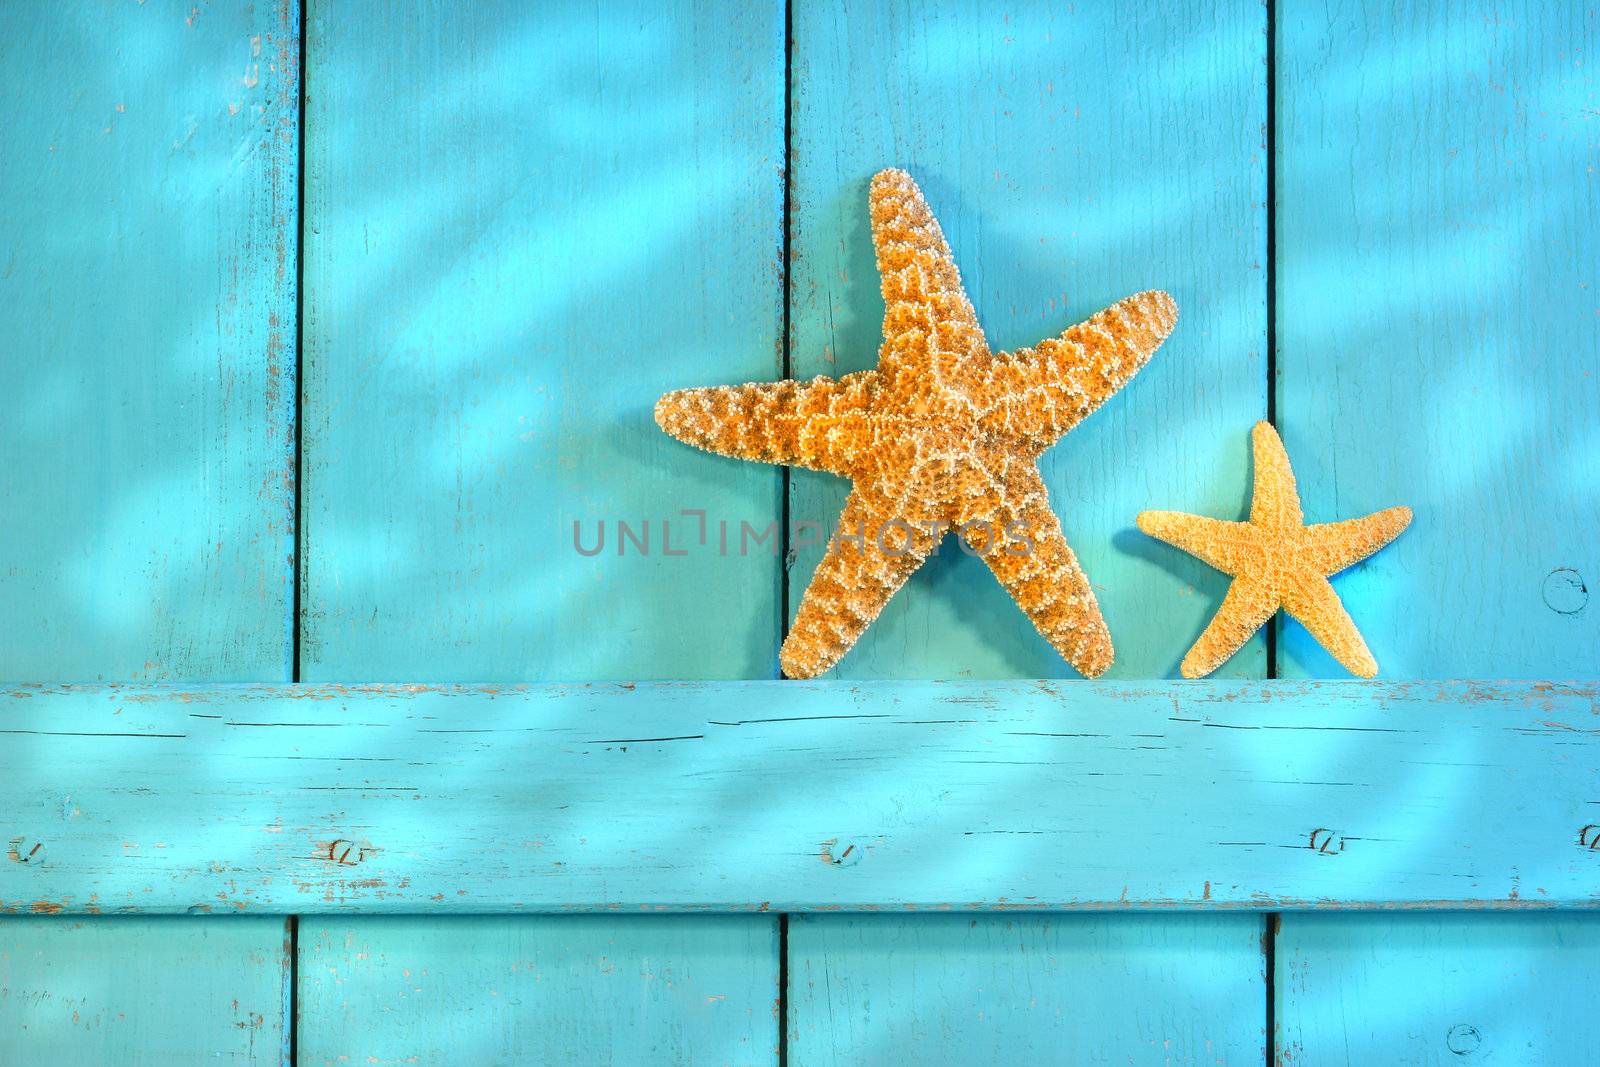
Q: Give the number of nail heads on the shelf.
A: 5